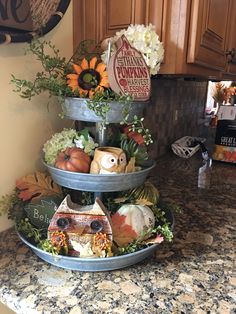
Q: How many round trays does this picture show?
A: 3